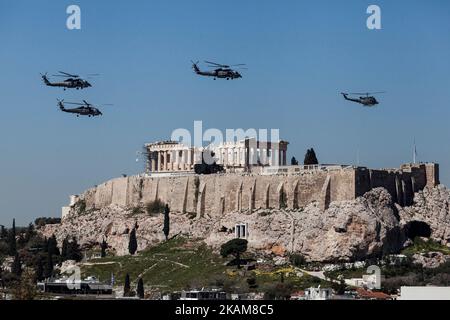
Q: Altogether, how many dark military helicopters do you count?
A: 4